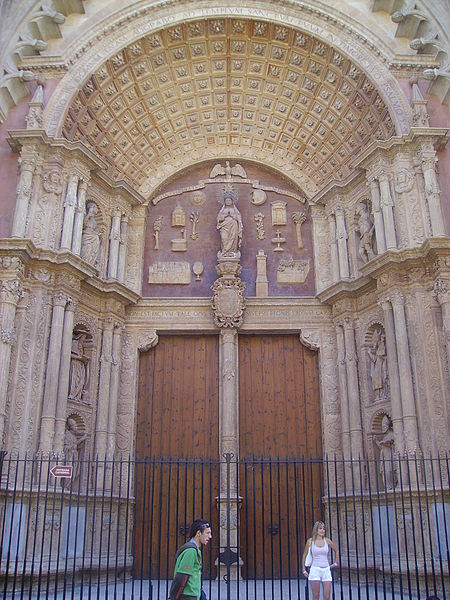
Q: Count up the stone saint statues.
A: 7